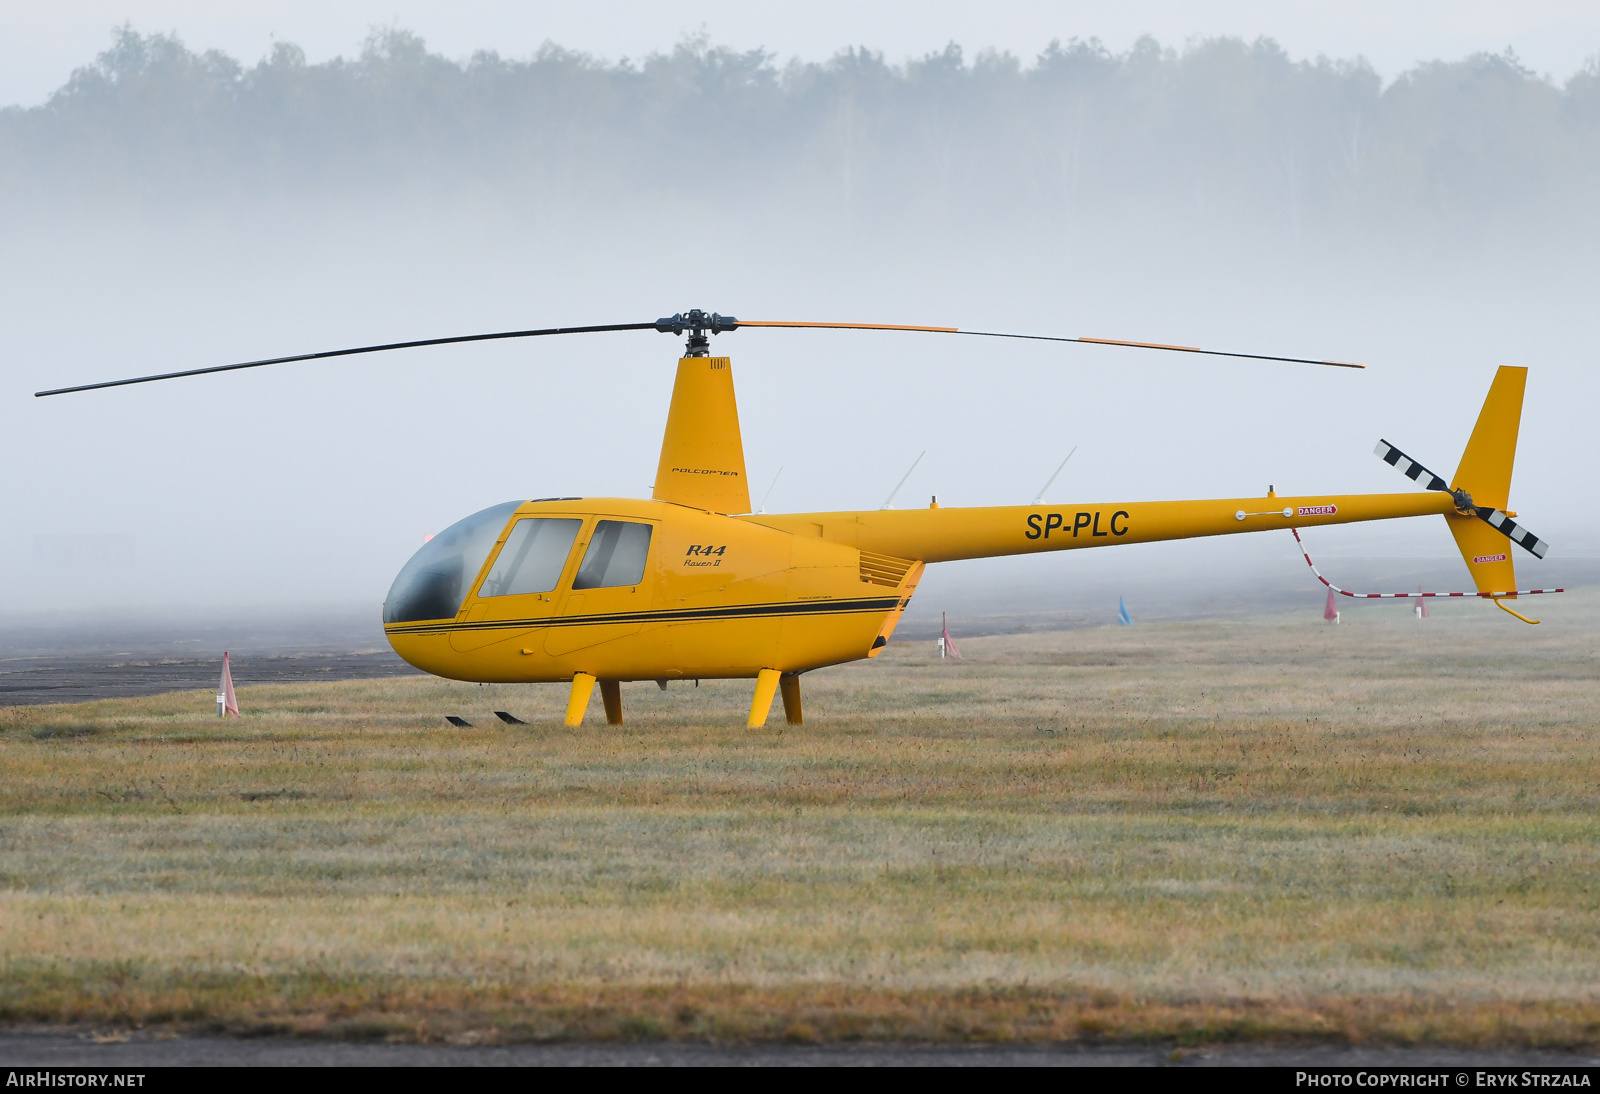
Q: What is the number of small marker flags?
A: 5